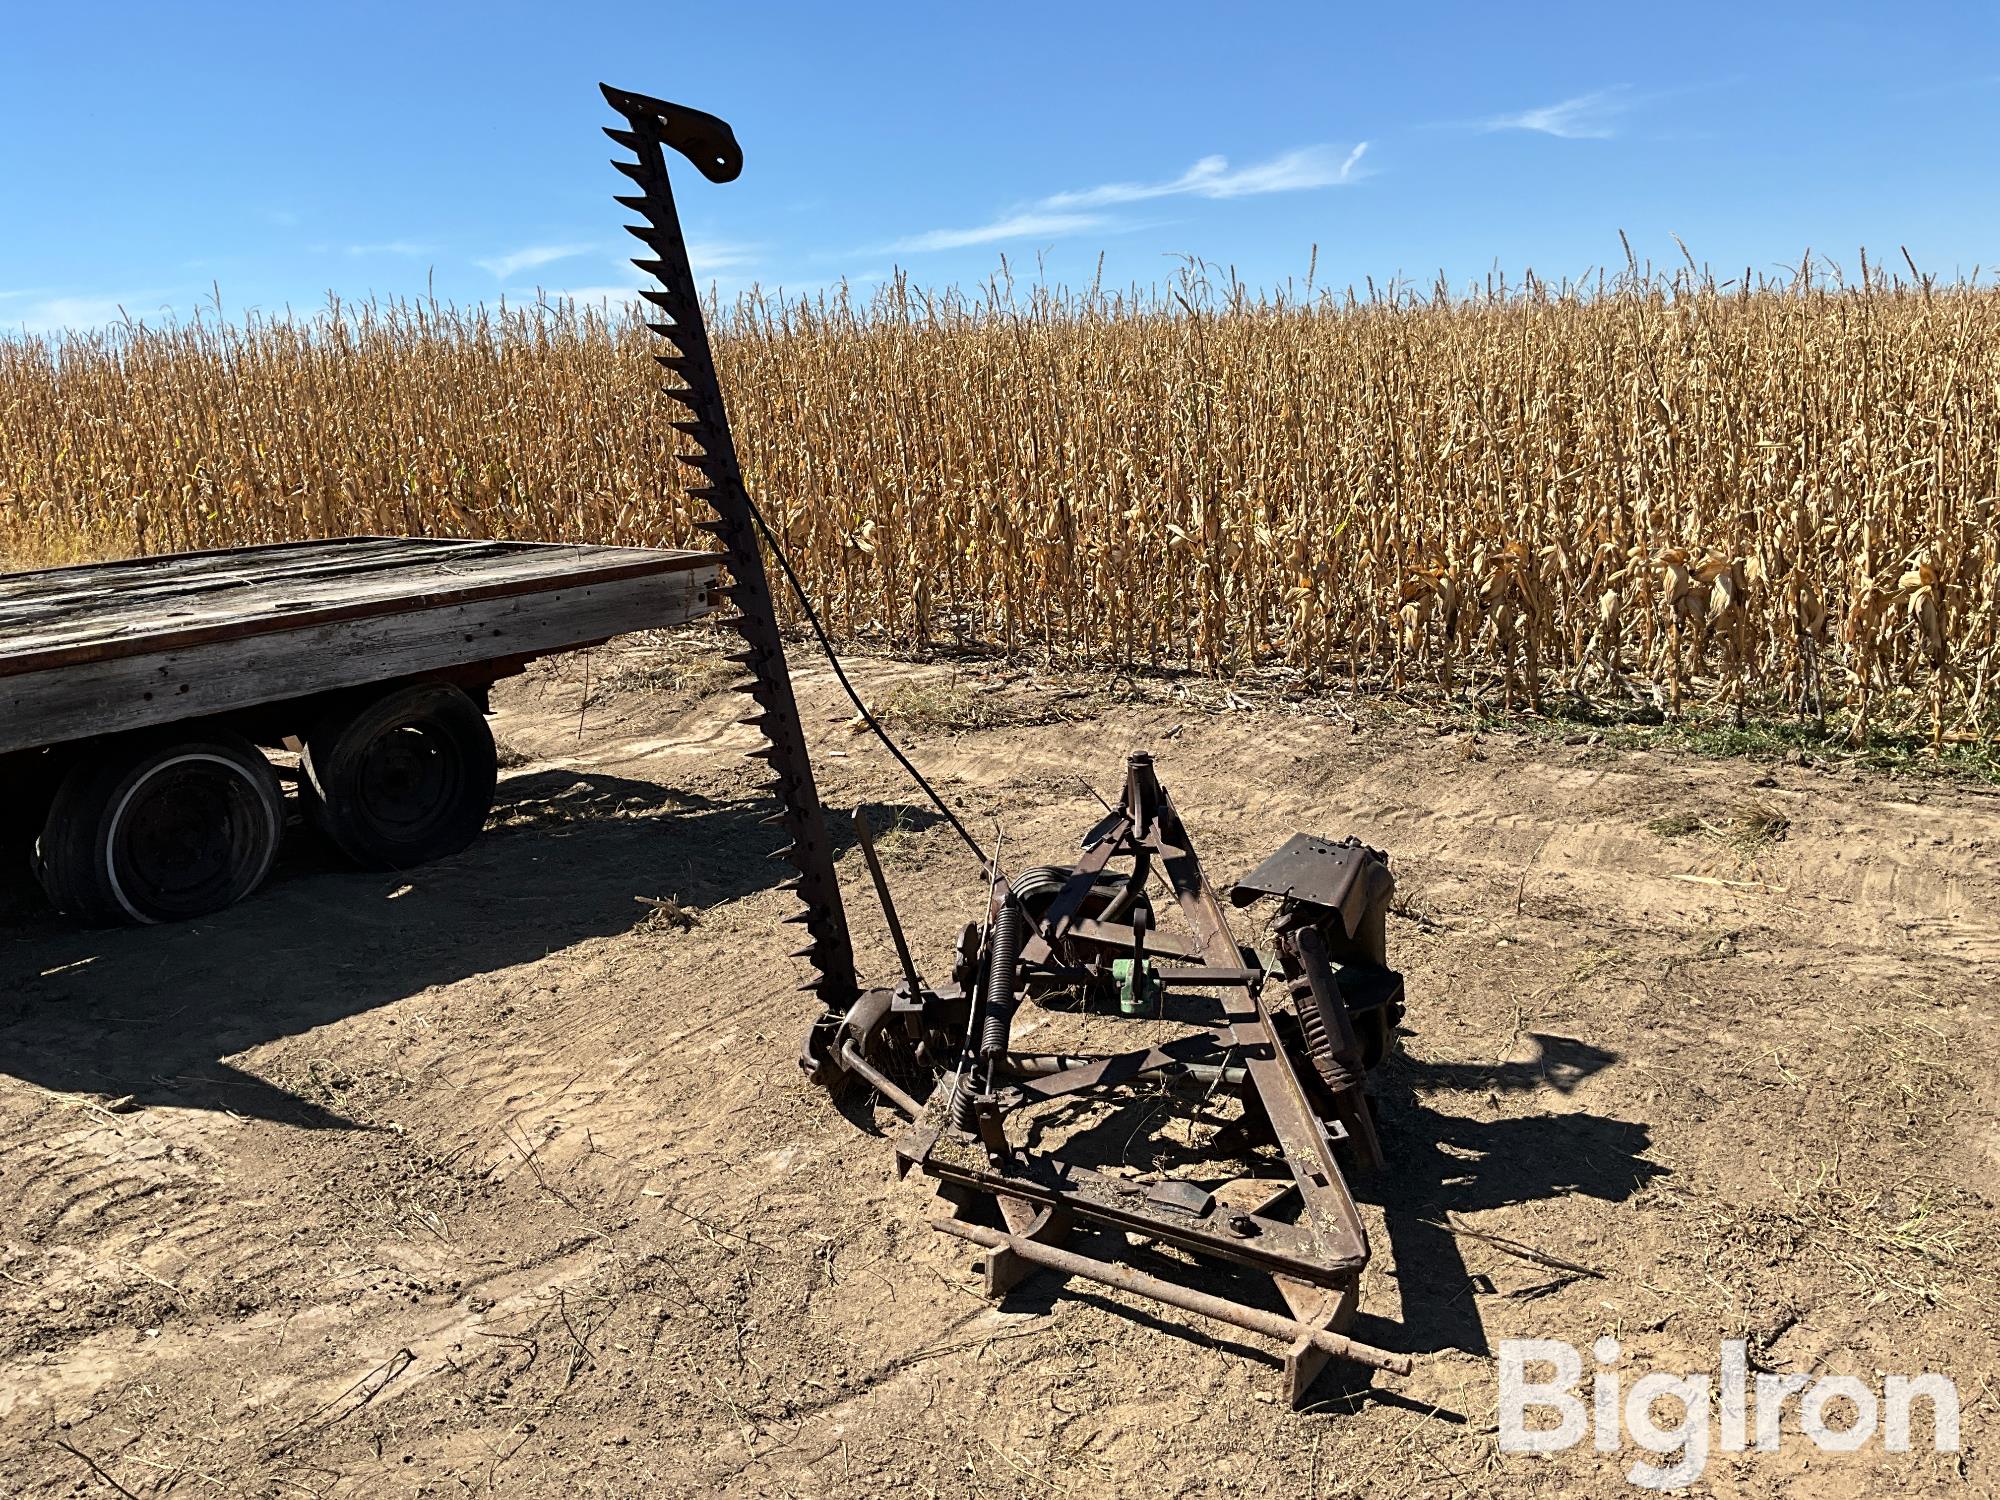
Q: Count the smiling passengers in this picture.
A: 0